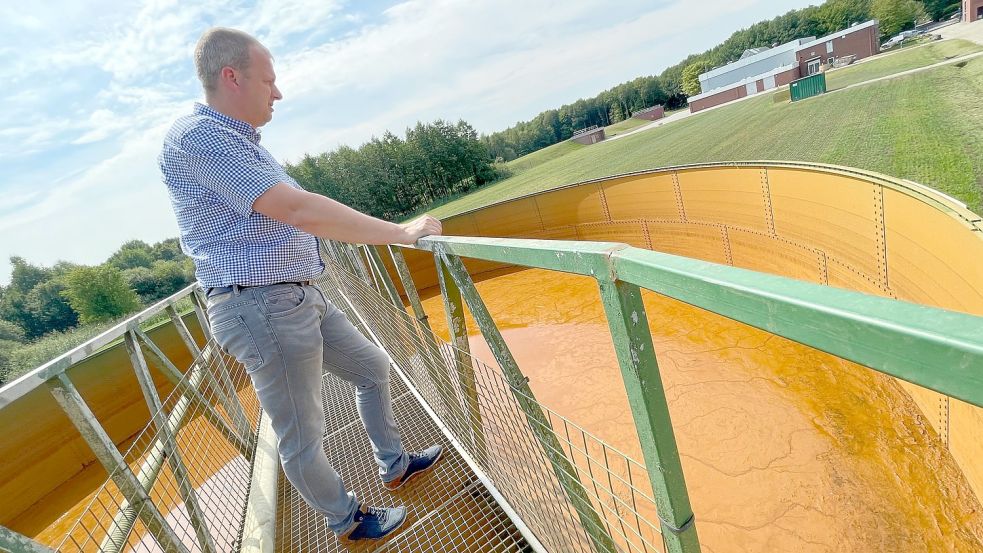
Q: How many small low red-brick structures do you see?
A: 2